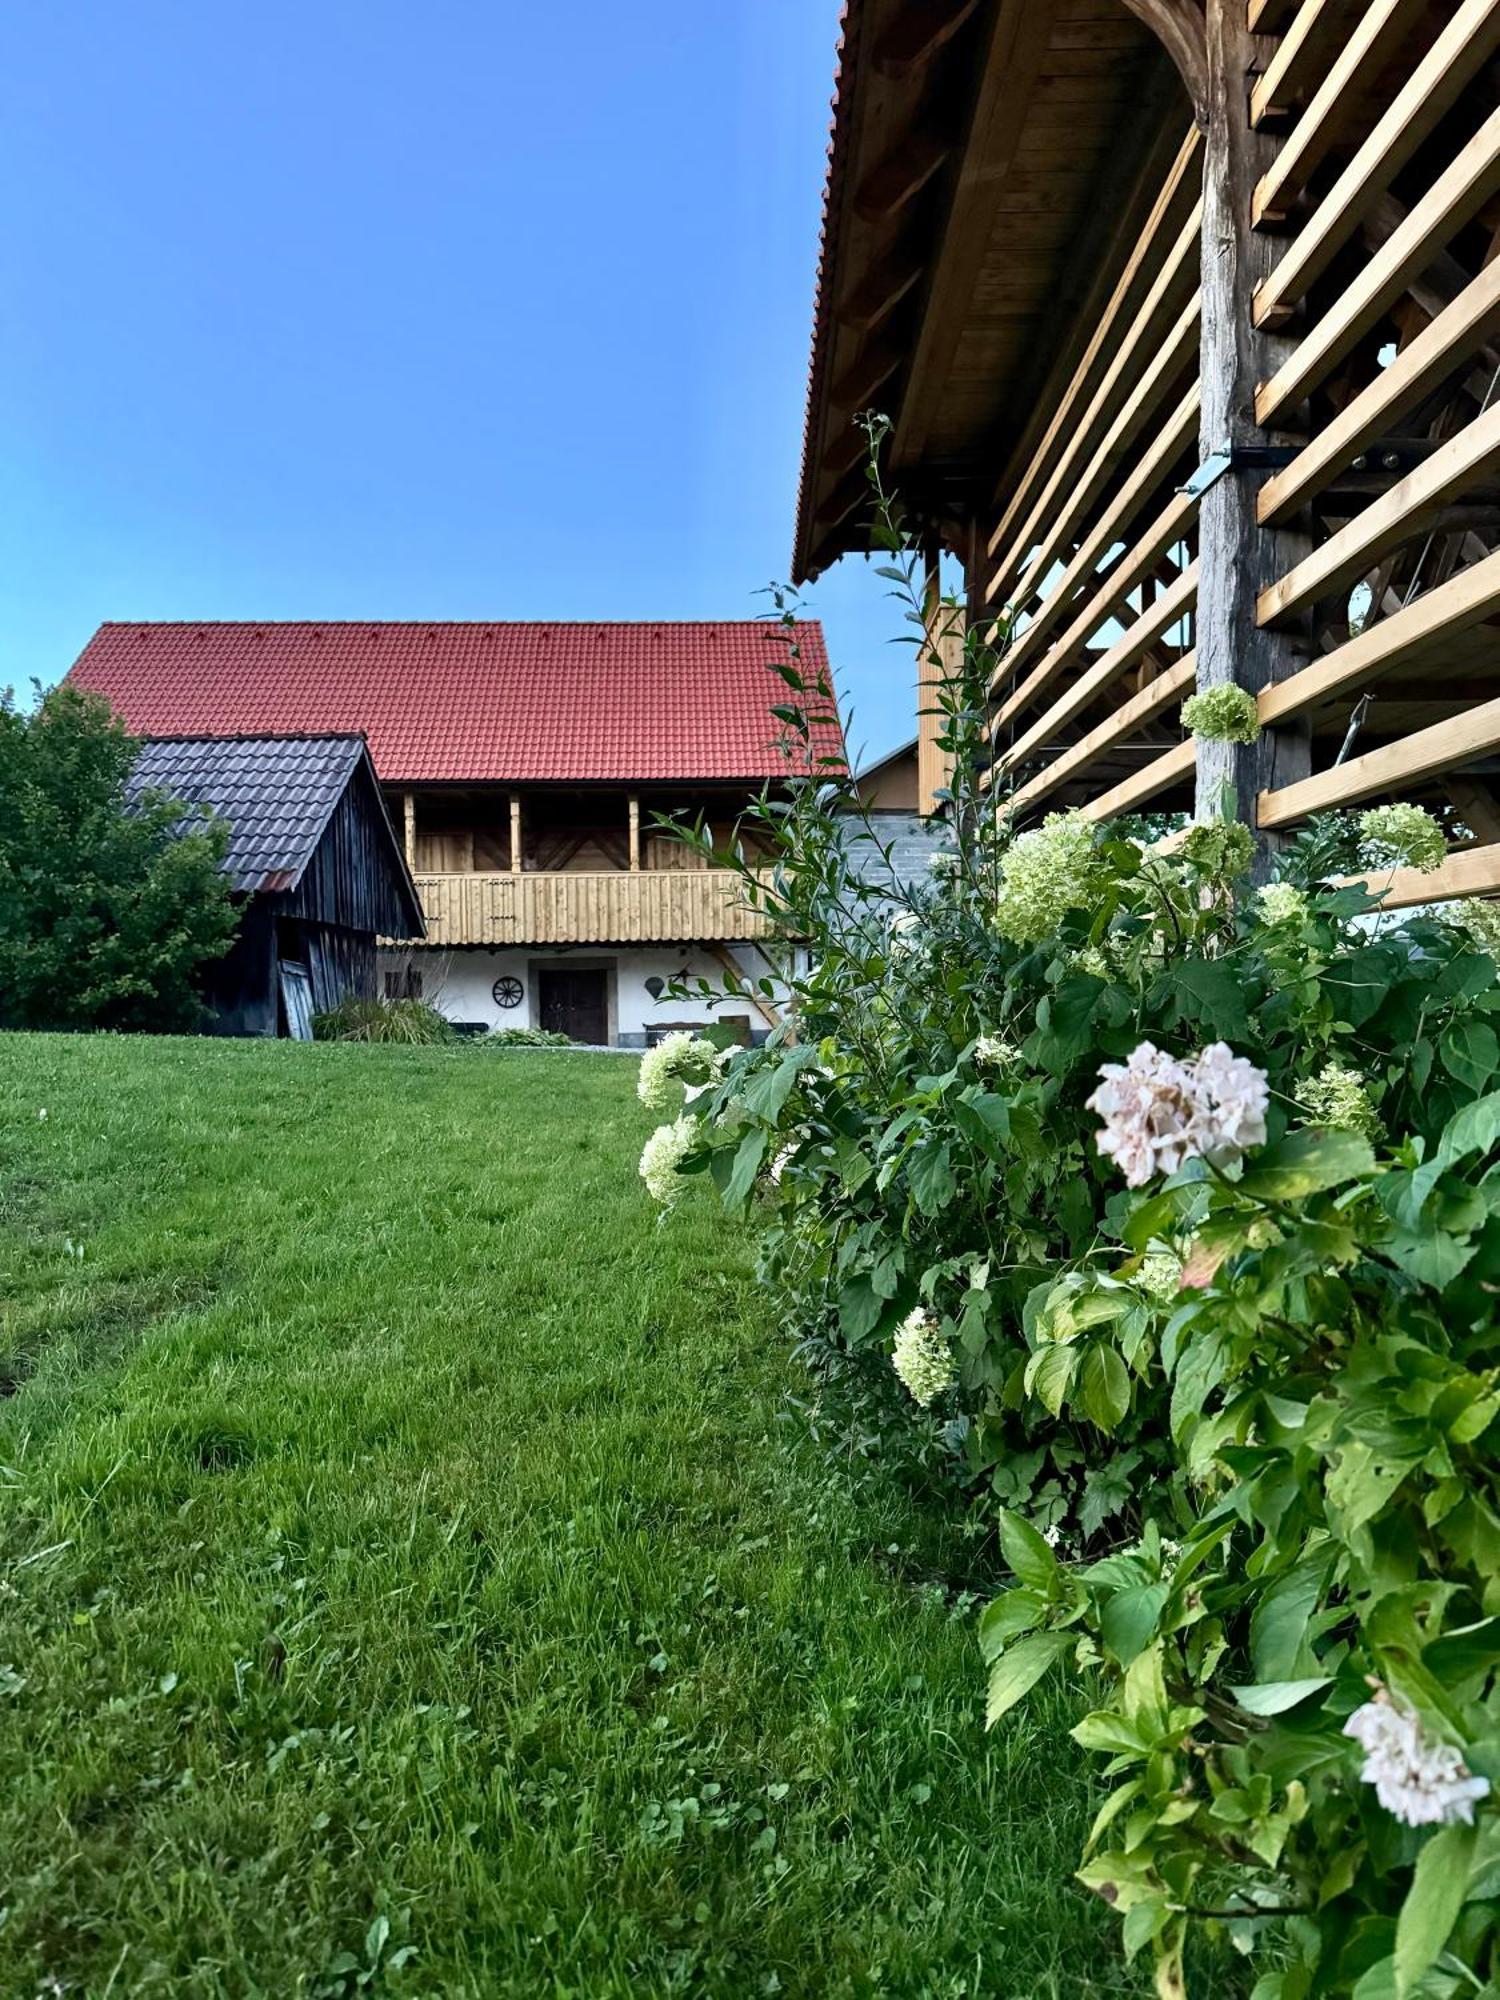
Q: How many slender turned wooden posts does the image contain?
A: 3